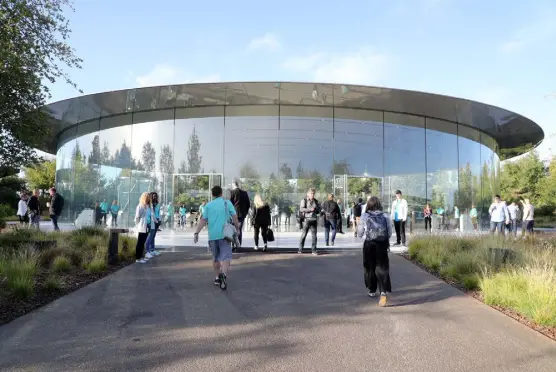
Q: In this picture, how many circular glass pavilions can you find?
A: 1